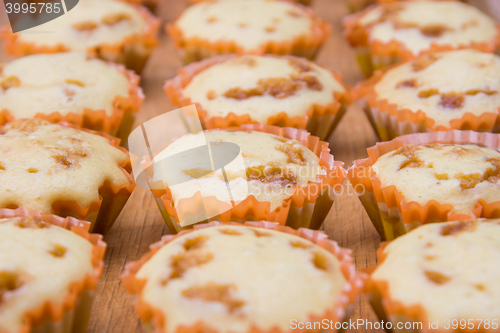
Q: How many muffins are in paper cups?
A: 12